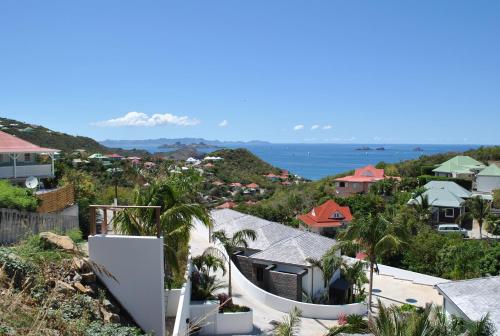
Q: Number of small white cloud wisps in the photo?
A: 4